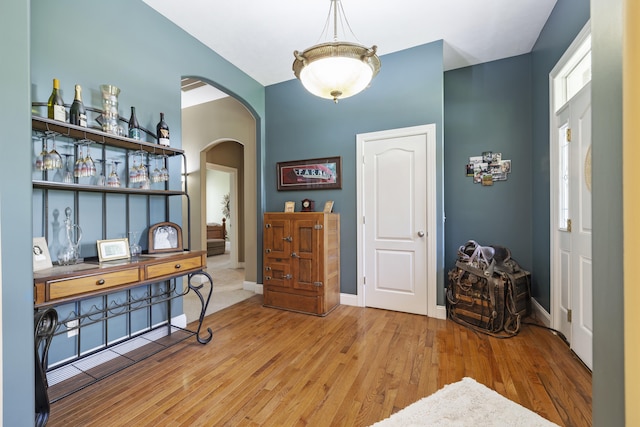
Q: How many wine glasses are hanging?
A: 8